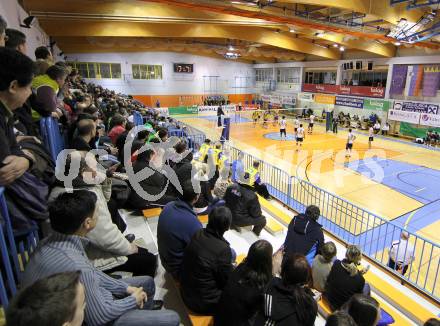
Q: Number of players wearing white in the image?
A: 6